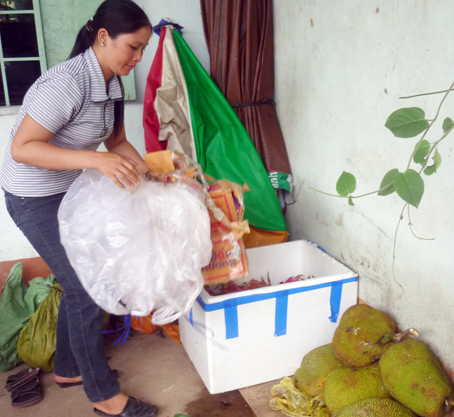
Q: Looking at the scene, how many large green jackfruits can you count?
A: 5